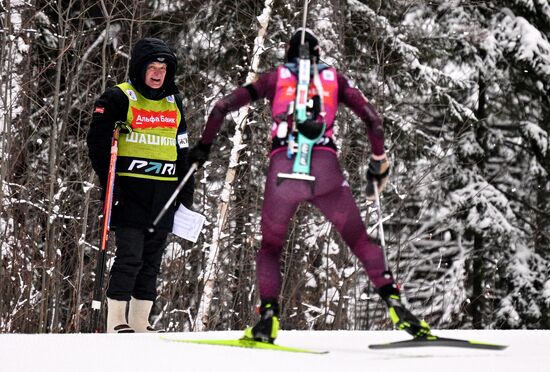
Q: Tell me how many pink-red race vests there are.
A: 1